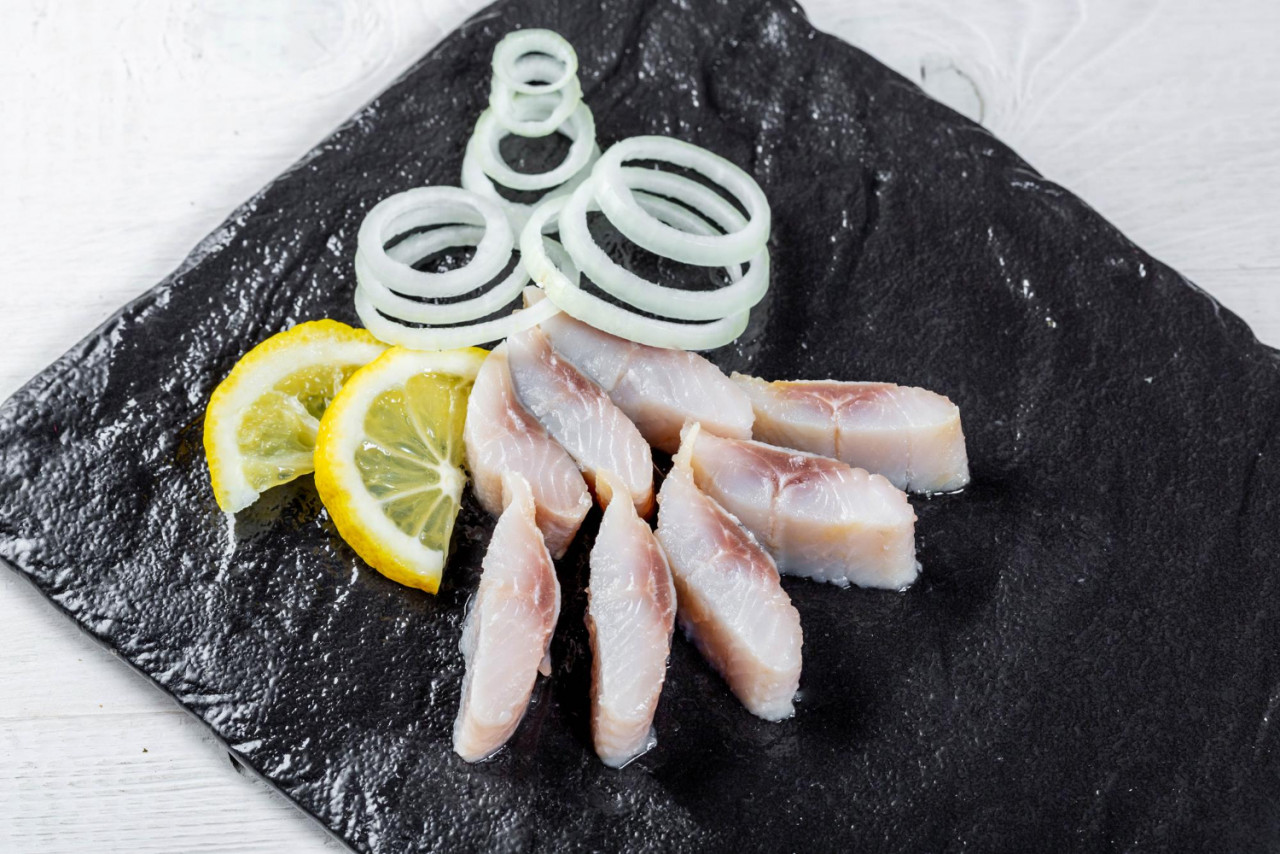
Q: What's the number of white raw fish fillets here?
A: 8